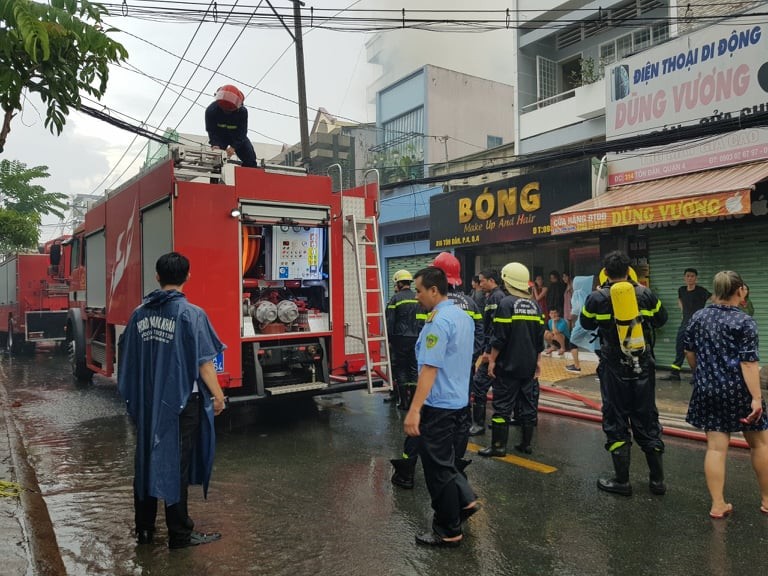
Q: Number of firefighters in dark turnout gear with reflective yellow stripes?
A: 6